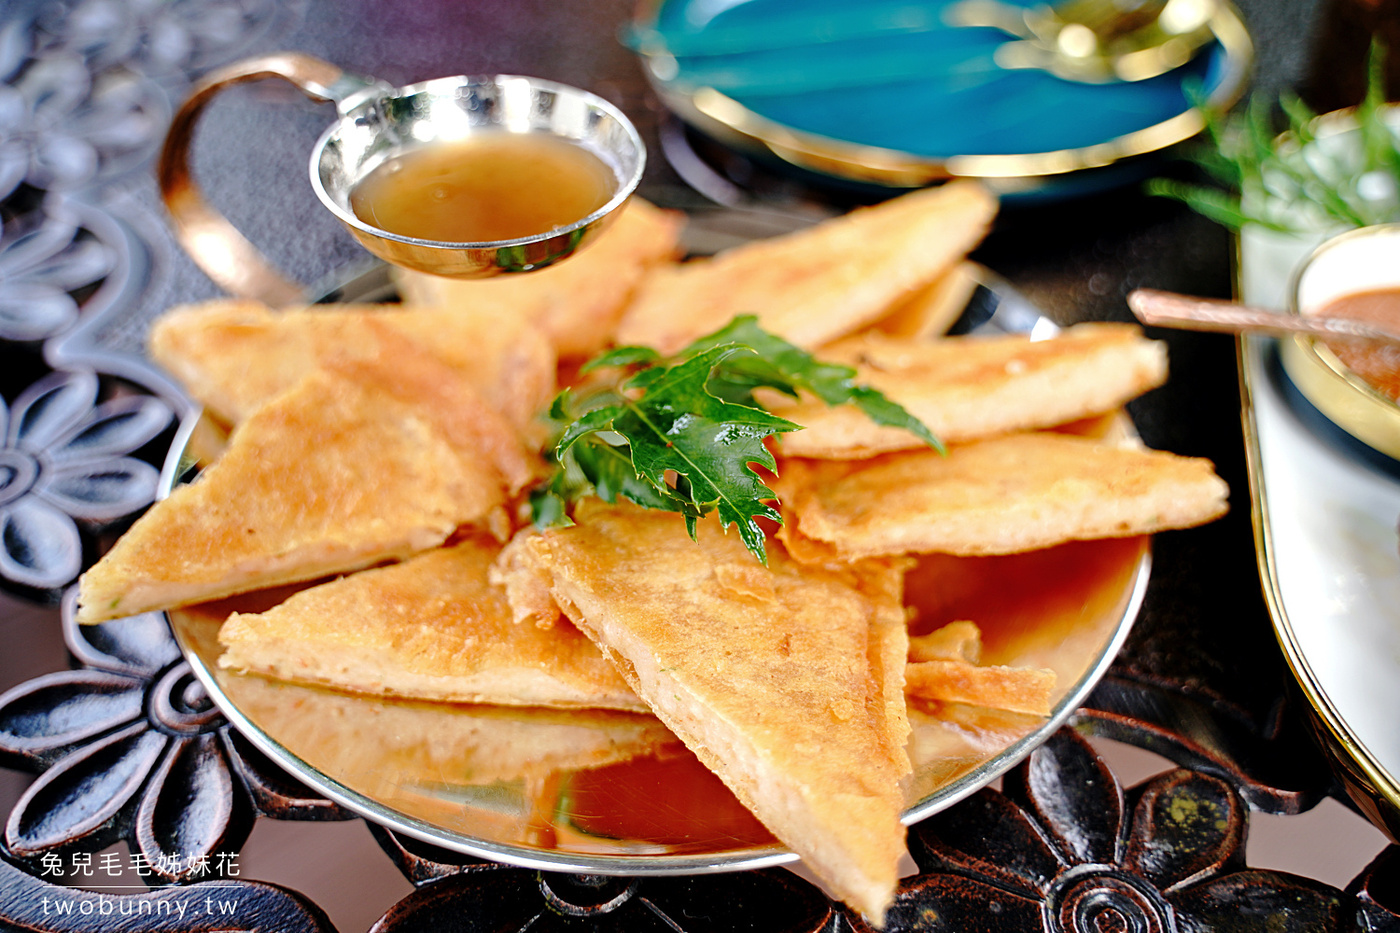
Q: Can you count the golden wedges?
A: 8